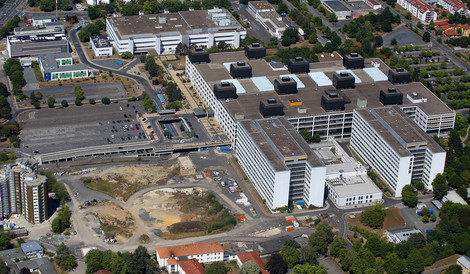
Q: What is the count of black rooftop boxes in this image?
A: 12